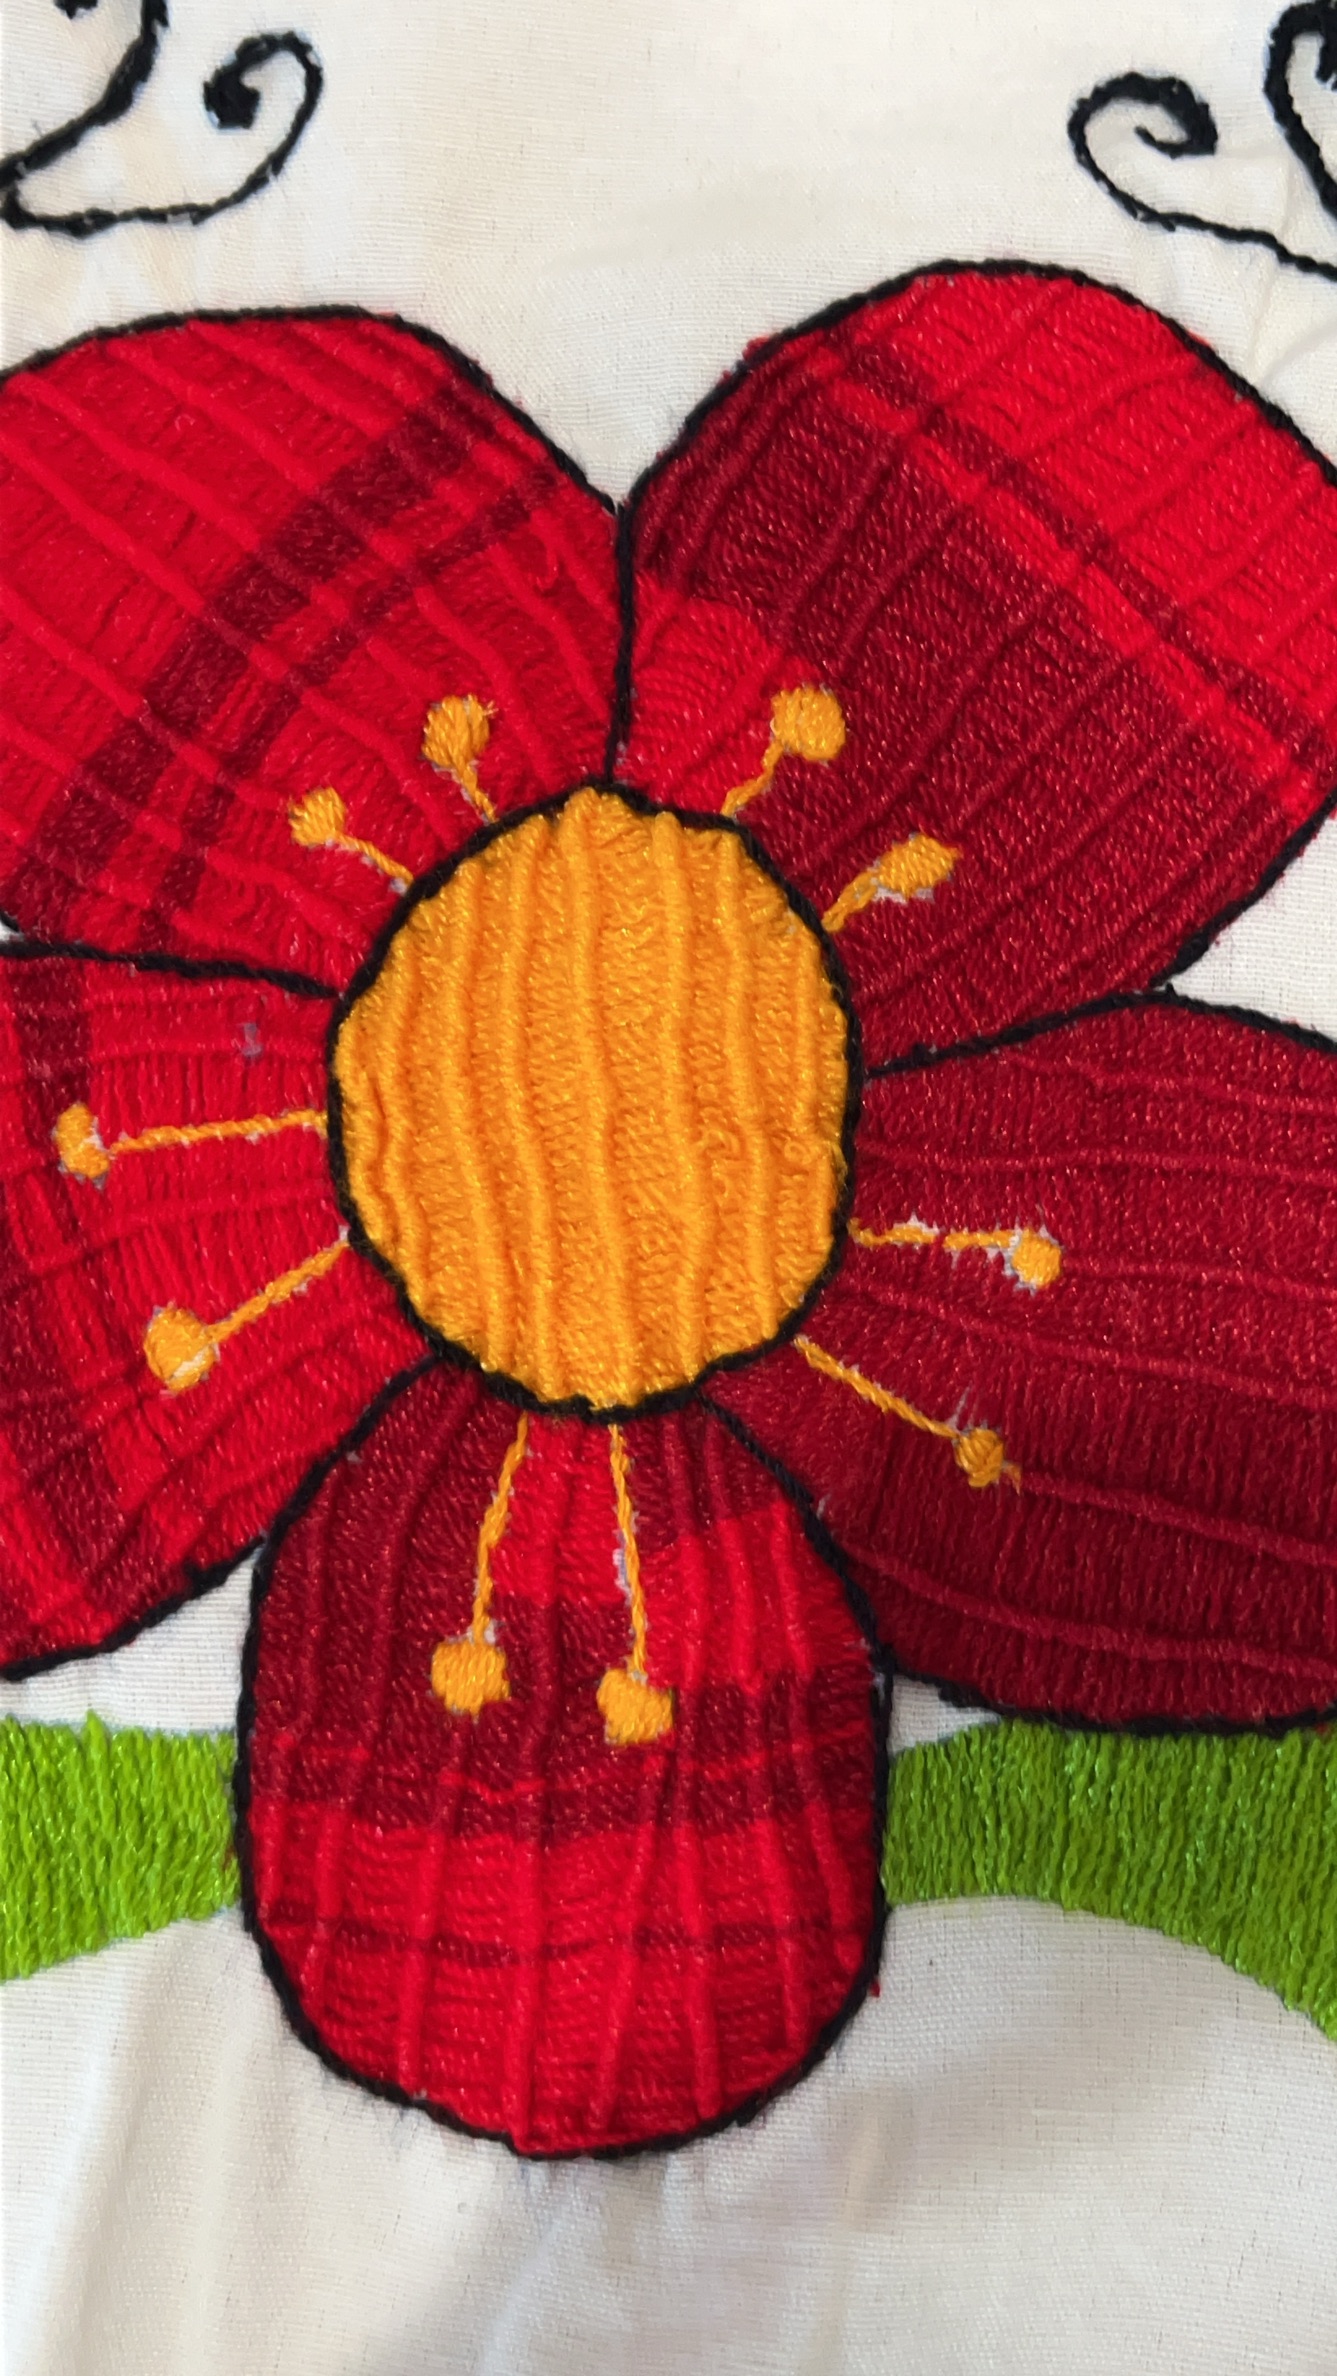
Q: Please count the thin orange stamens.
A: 10